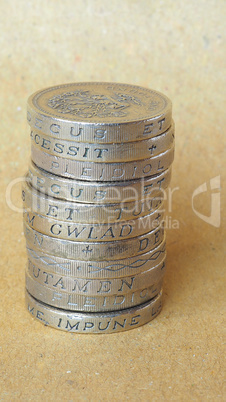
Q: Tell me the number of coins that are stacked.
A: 11